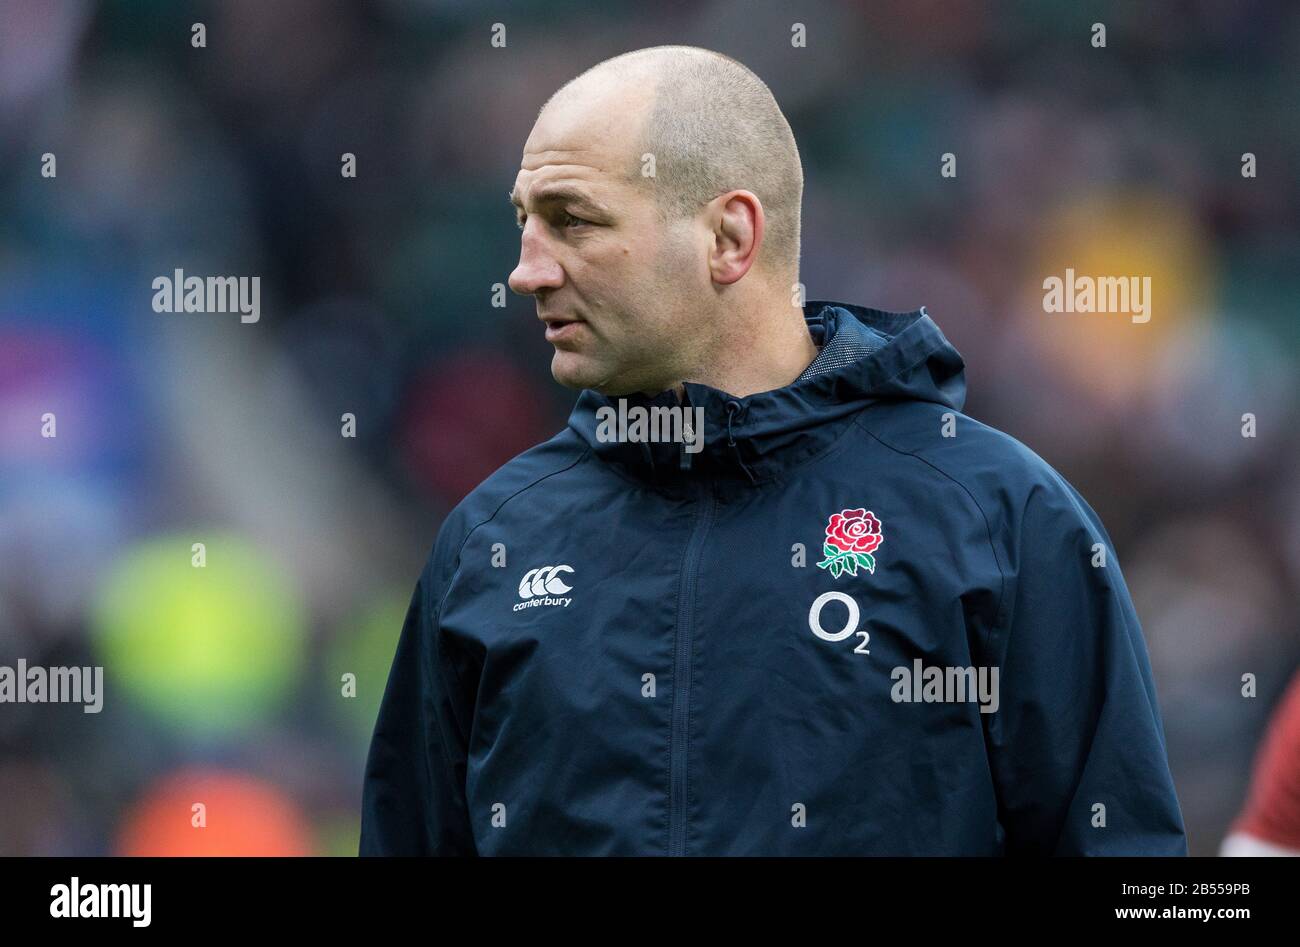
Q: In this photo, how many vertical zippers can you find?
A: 1